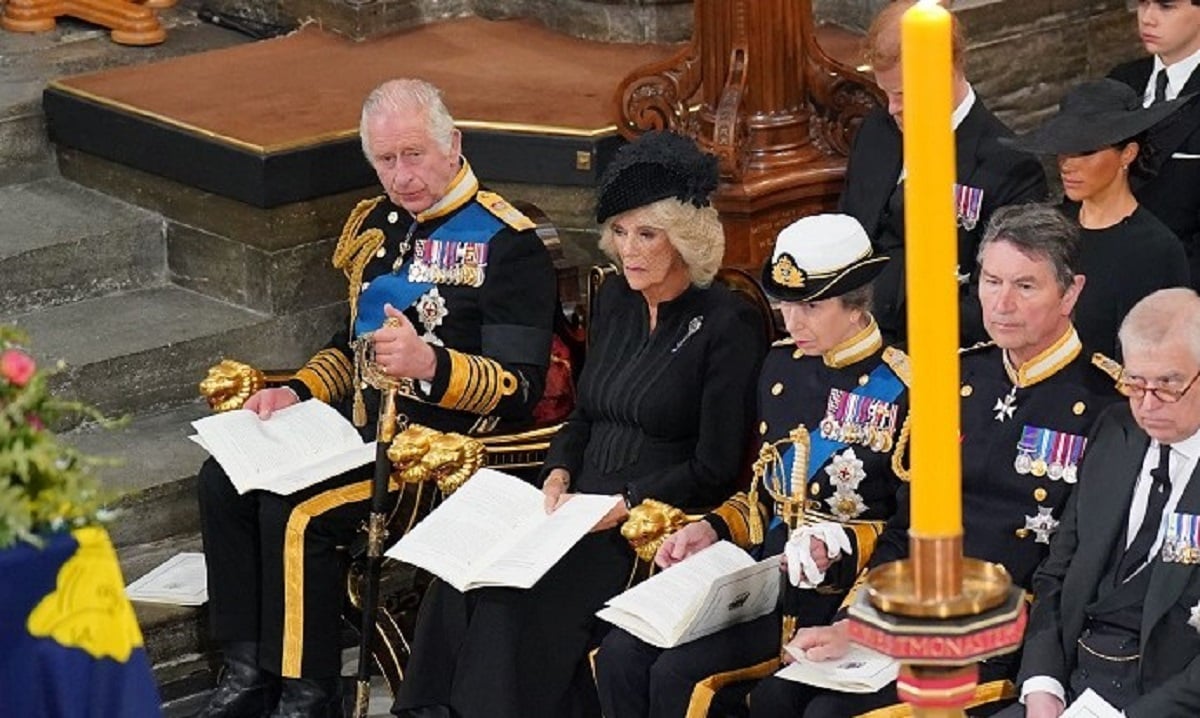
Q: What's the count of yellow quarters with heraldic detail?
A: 1